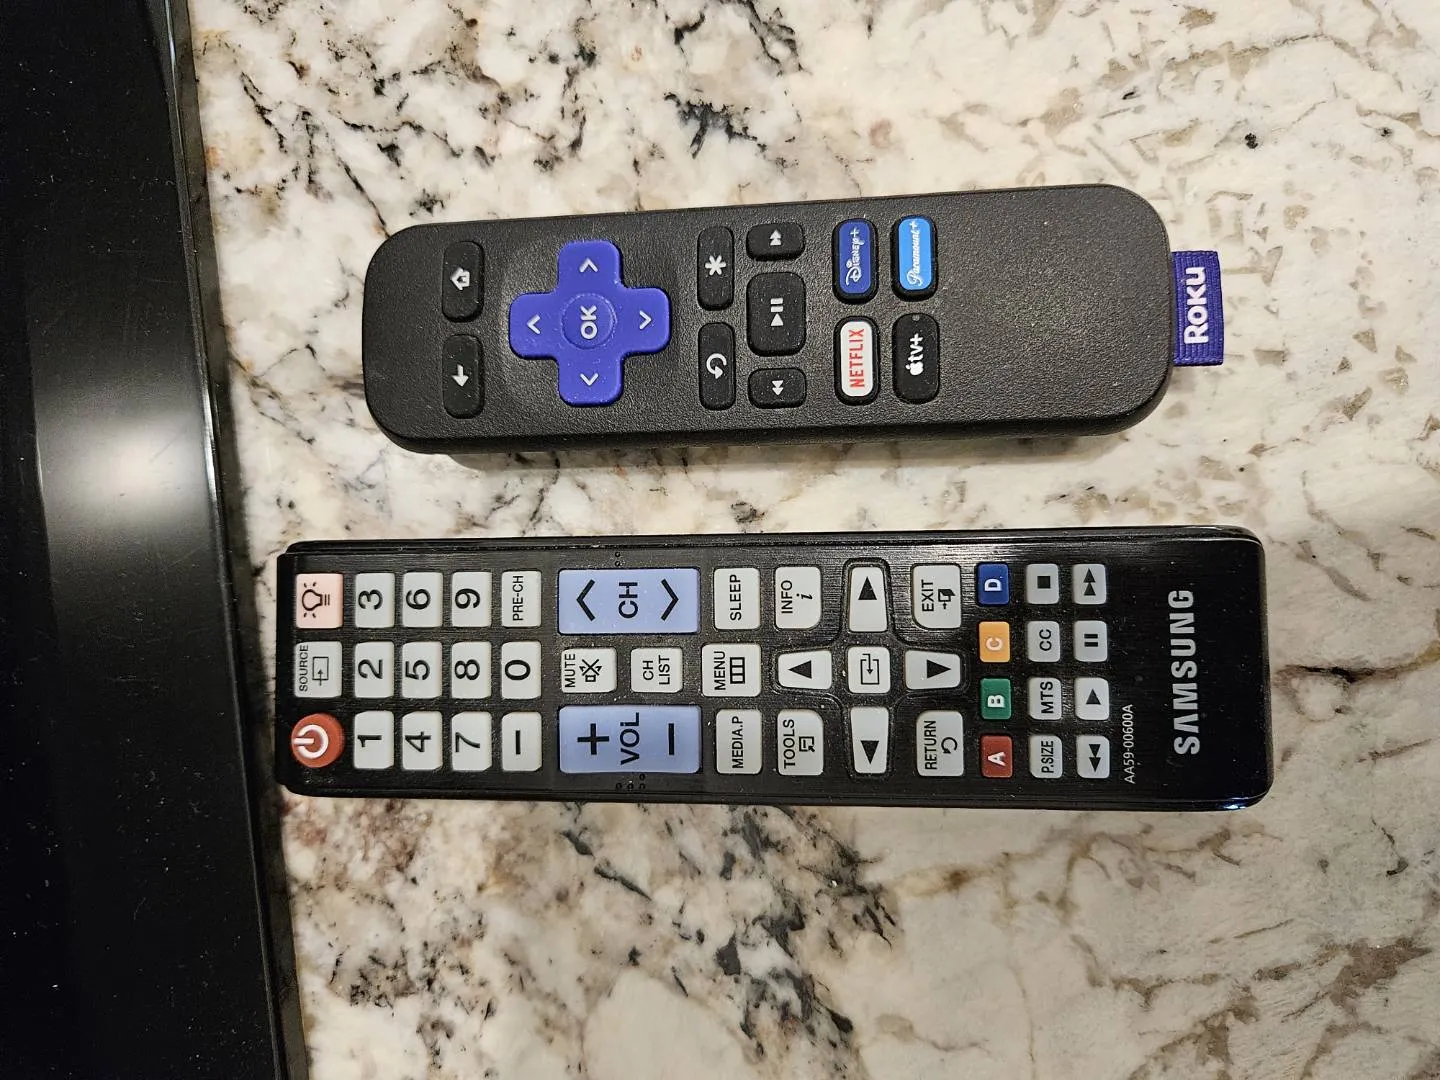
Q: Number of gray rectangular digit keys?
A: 10